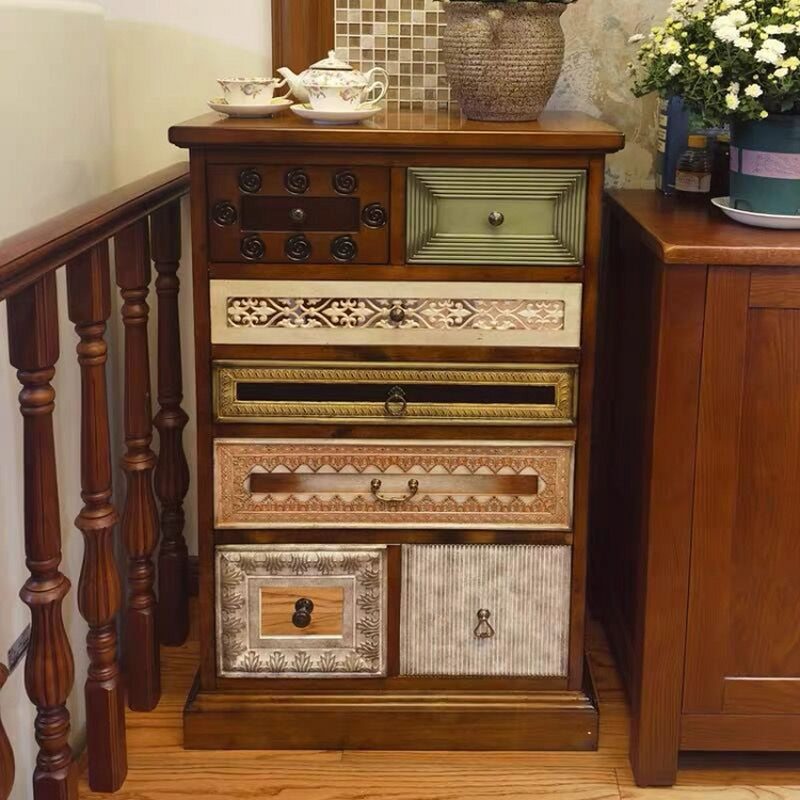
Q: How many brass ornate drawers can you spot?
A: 1